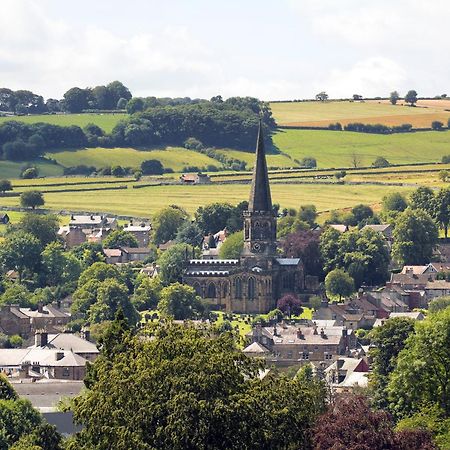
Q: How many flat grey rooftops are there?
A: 1